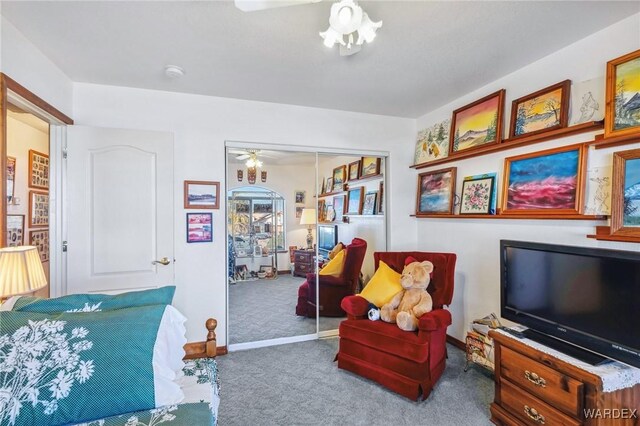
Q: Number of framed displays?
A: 14